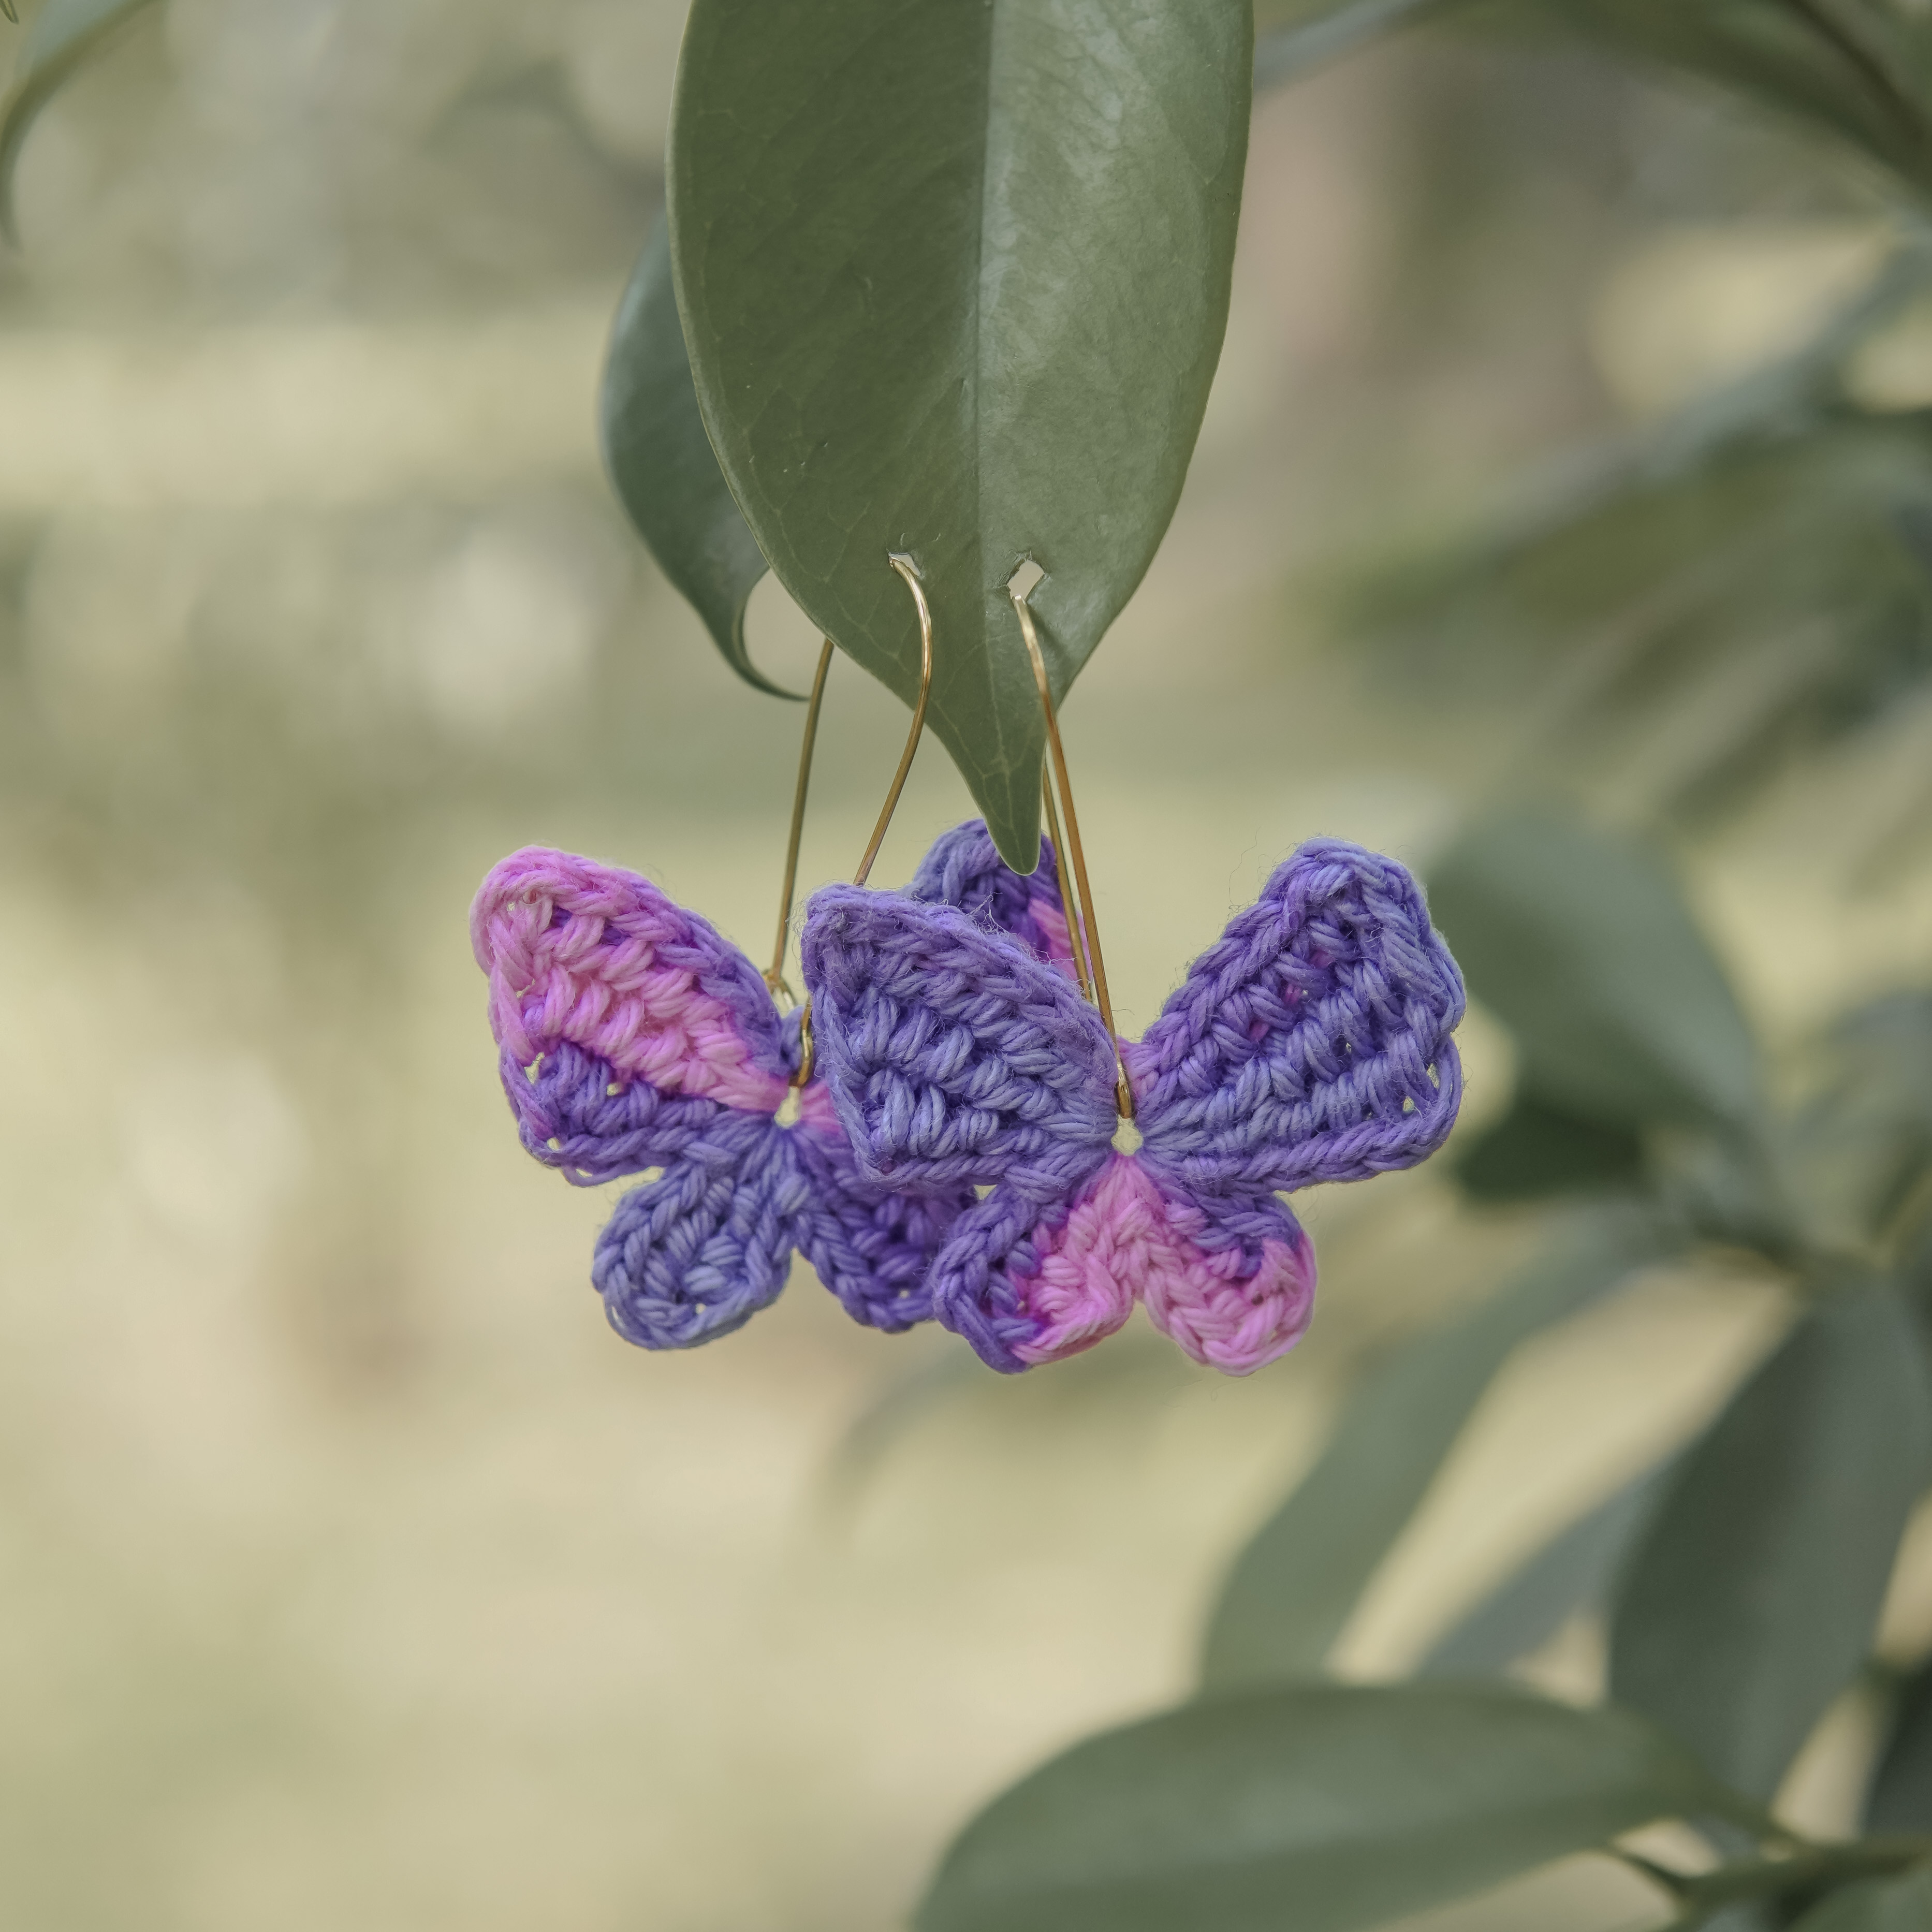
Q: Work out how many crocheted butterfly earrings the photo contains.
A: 2